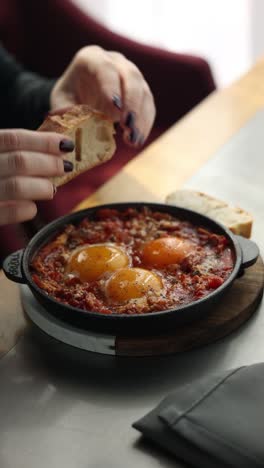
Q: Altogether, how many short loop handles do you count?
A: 2